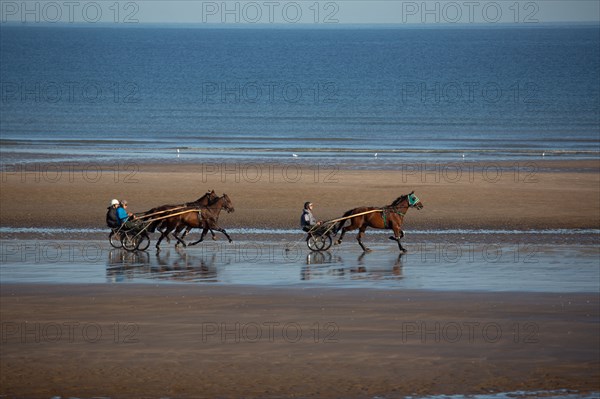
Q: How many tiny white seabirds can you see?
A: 5